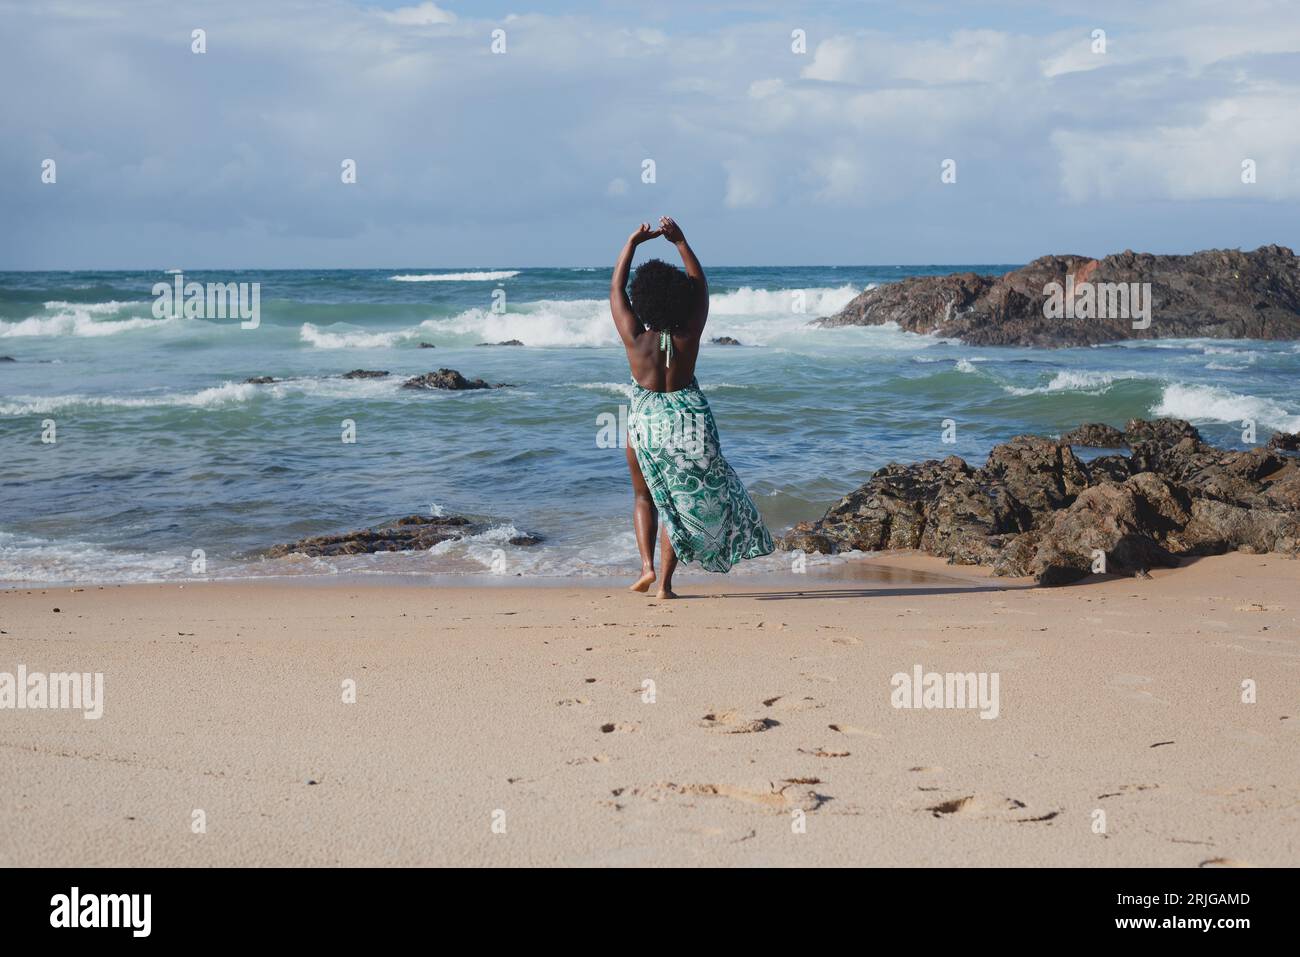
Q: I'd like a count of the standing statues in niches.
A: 0